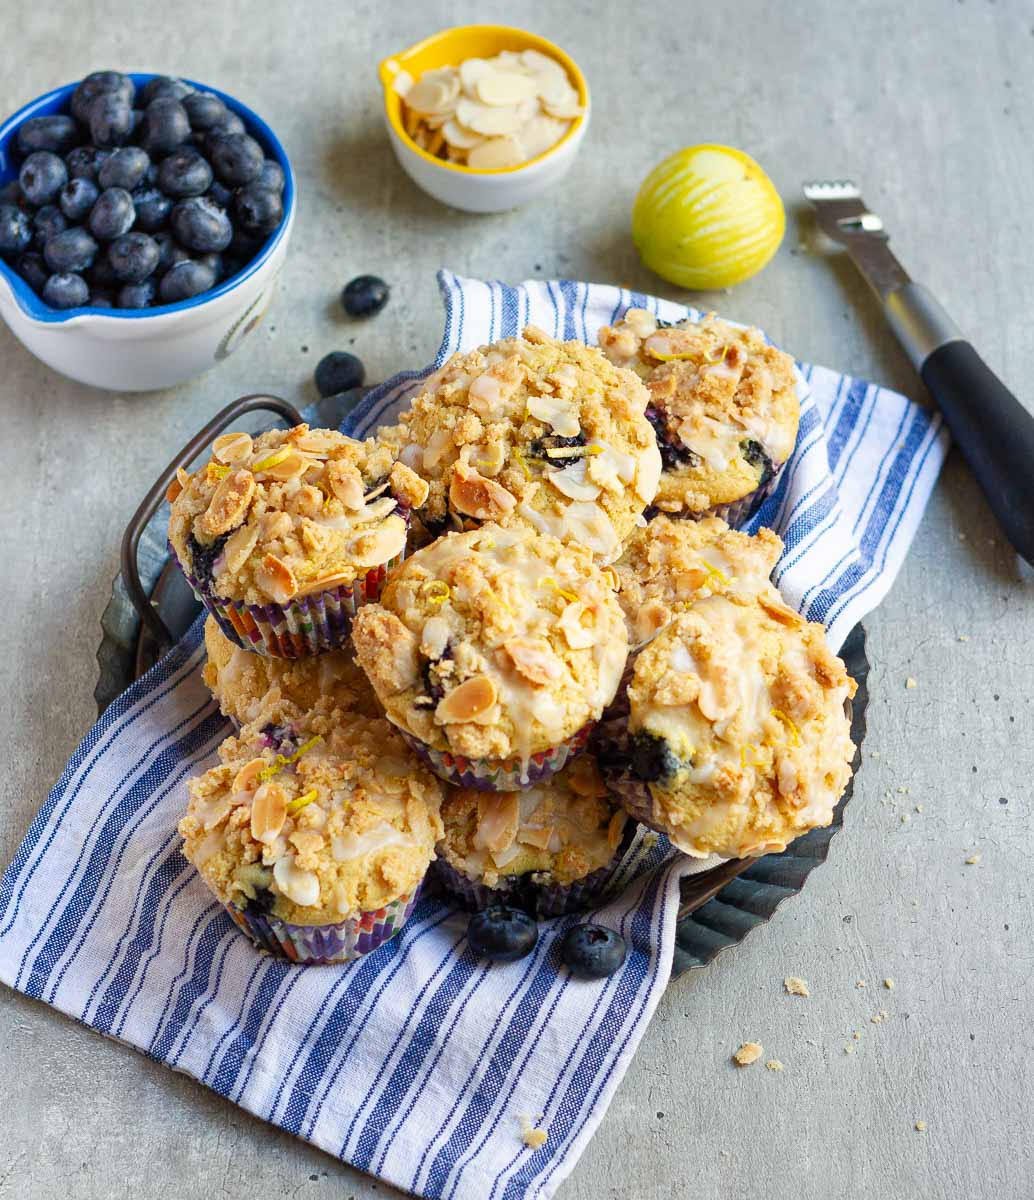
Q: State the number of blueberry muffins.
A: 9